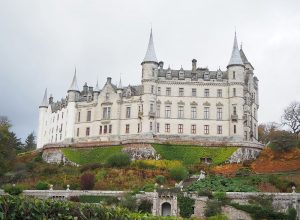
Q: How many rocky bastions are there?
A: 3